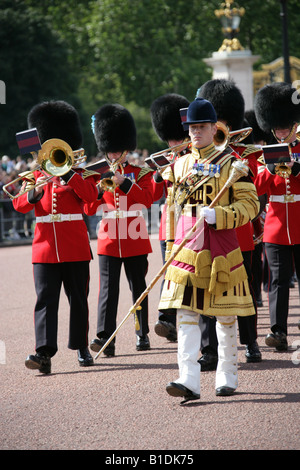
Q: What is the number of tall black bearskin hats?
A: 6